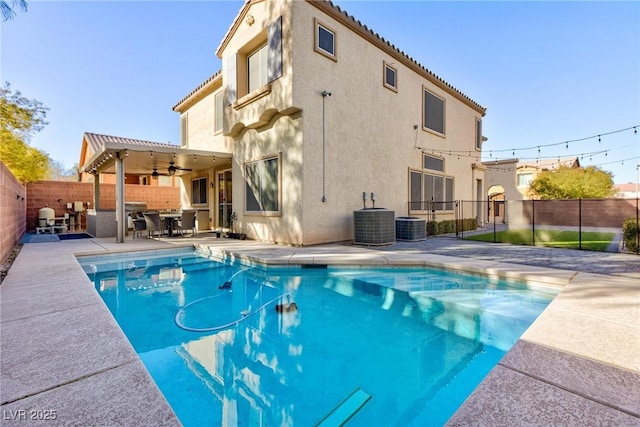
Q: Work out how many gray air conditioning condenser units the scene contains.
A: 2